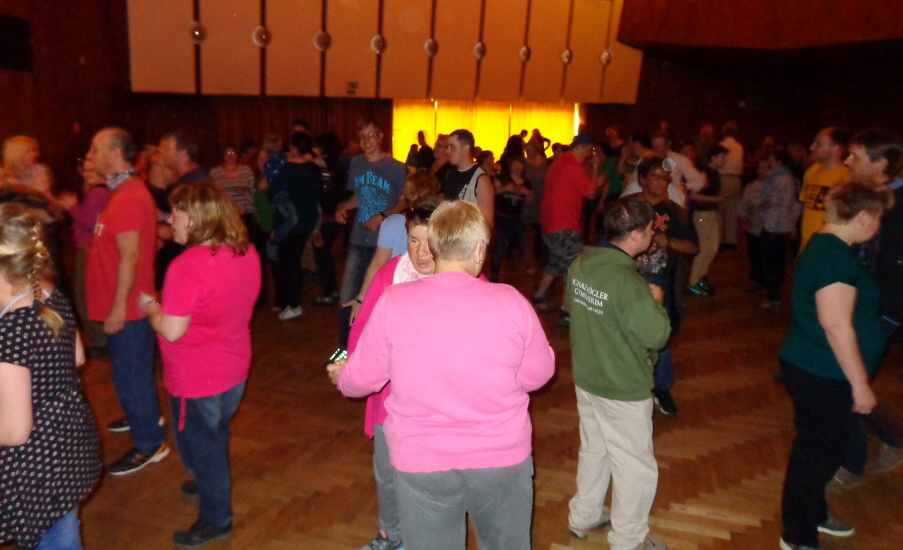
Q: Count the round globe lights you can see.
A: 9